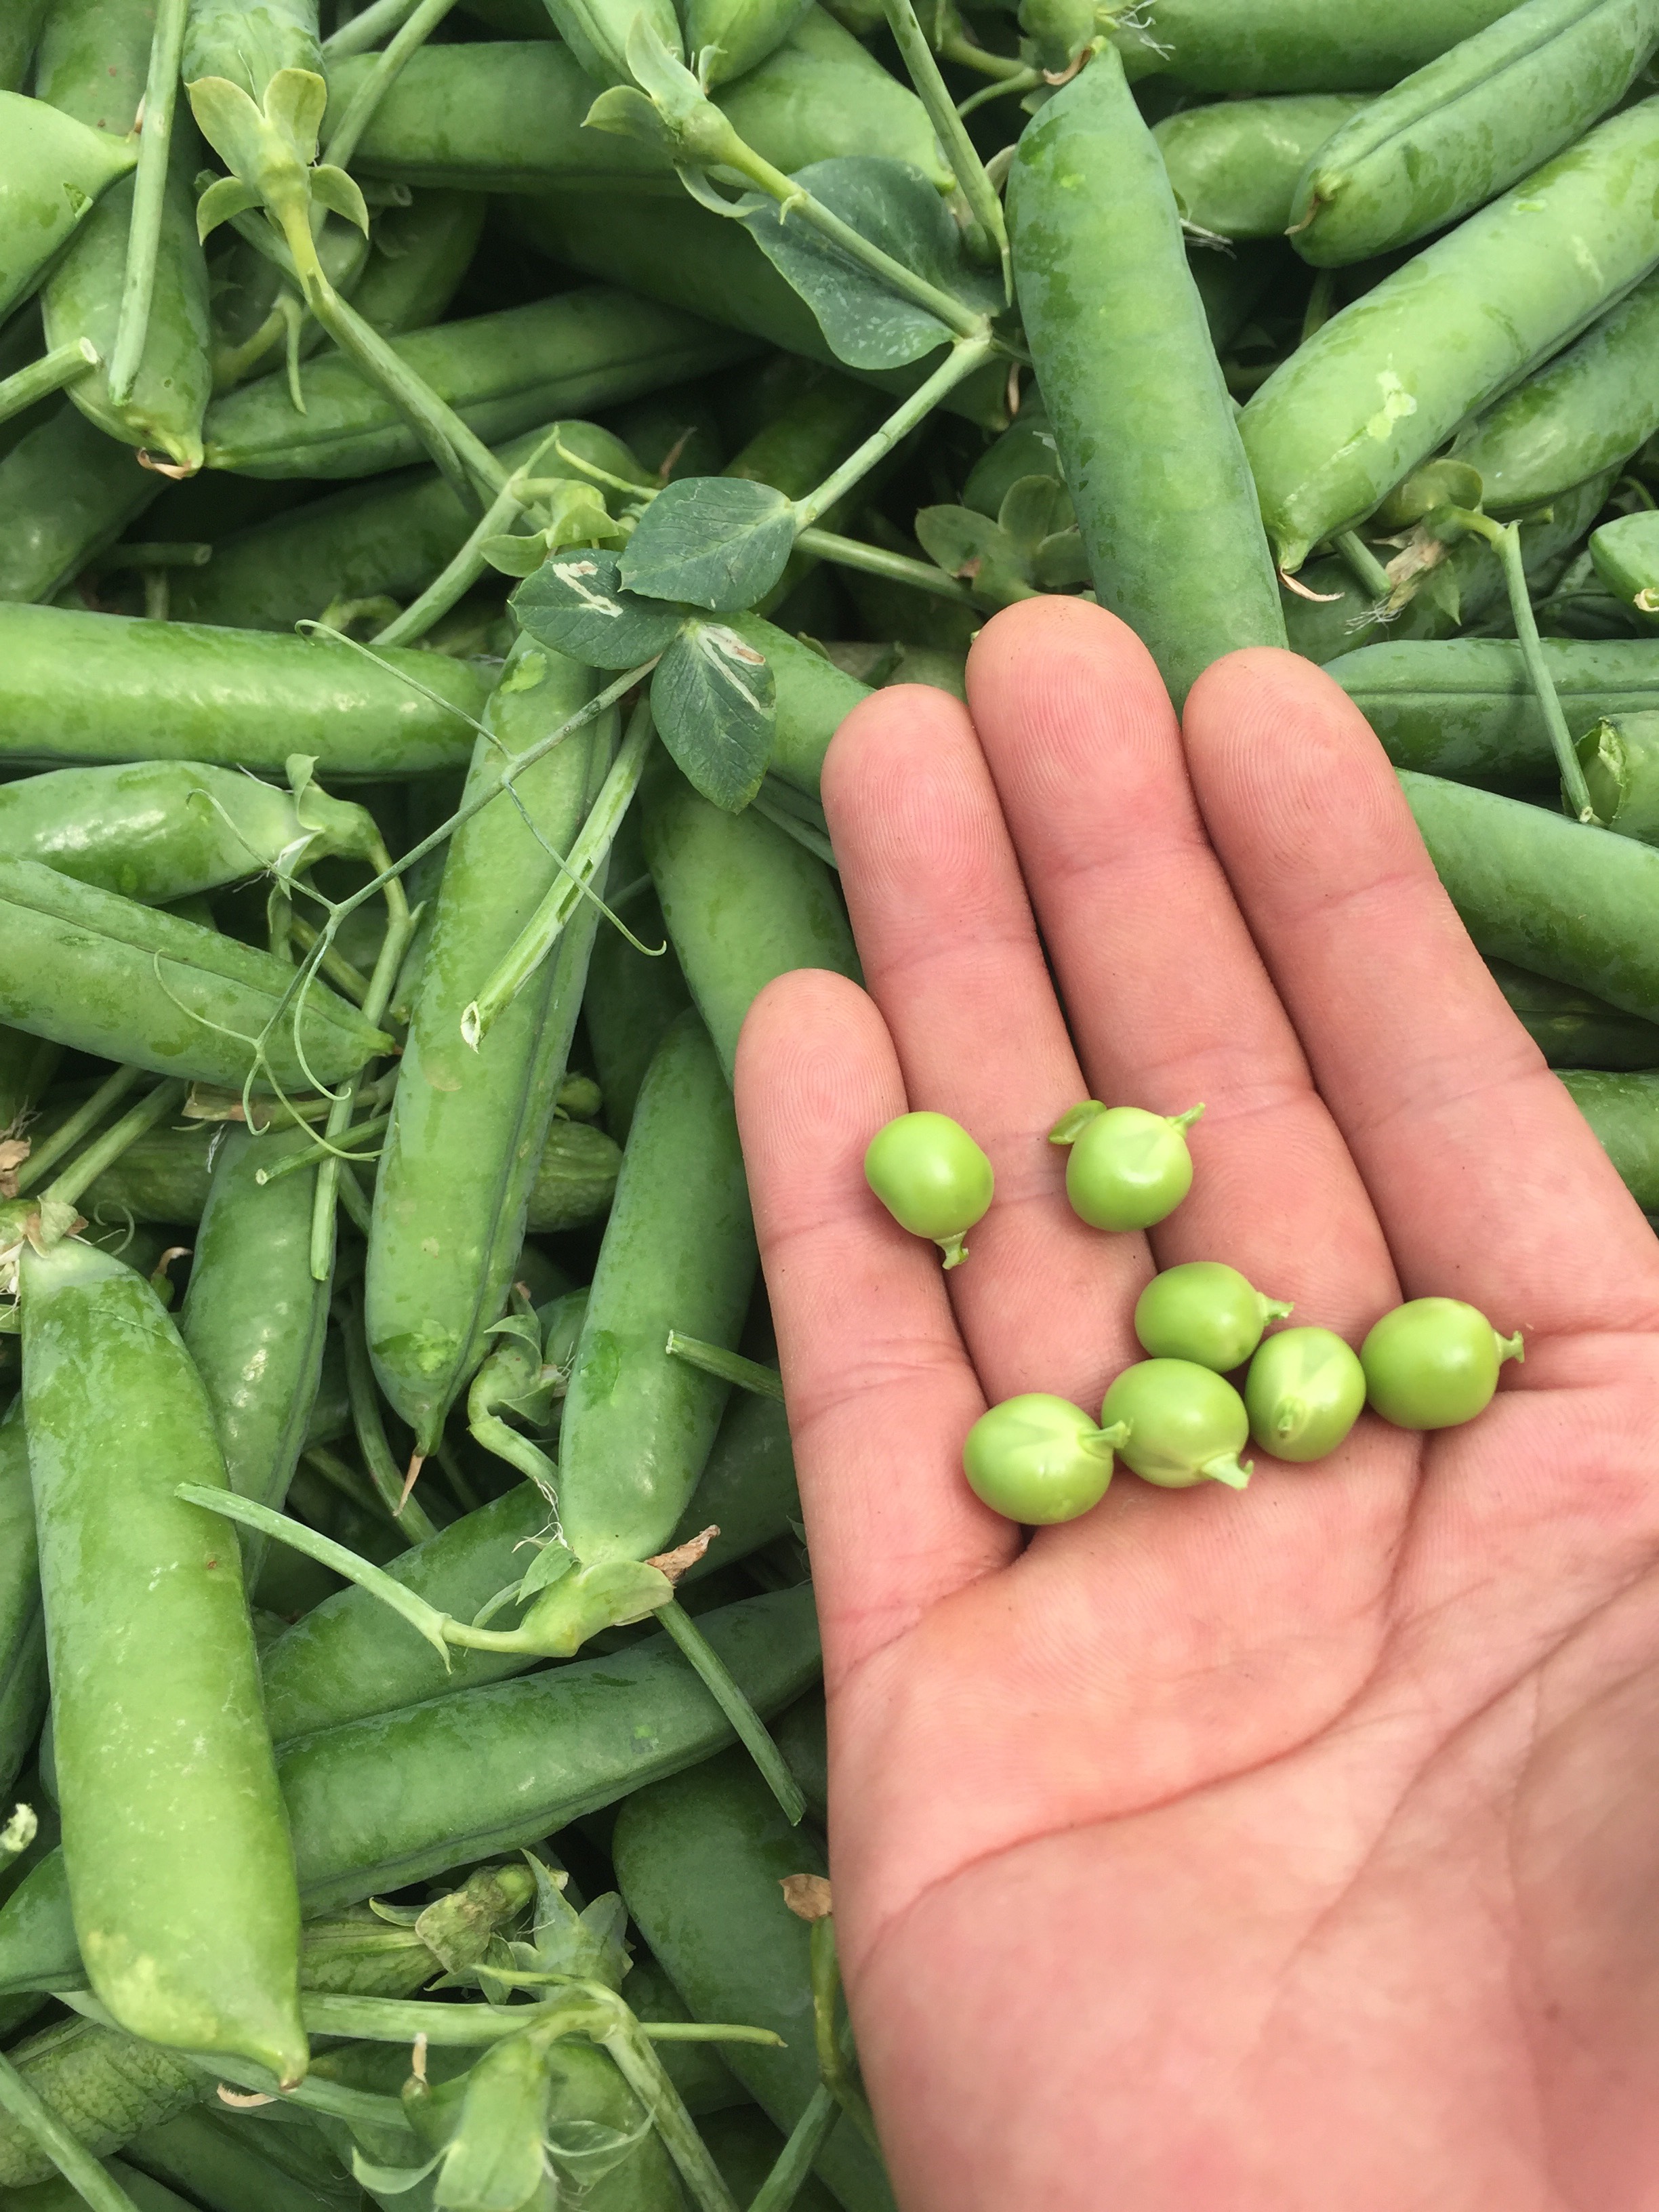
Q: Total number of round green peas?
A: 7